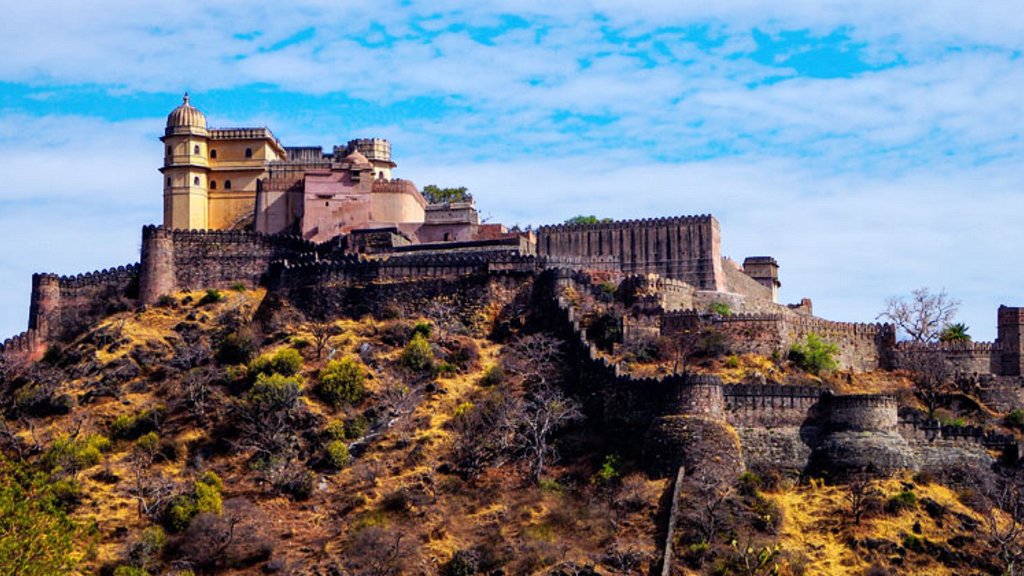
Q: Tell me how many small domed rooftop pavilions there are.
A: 2